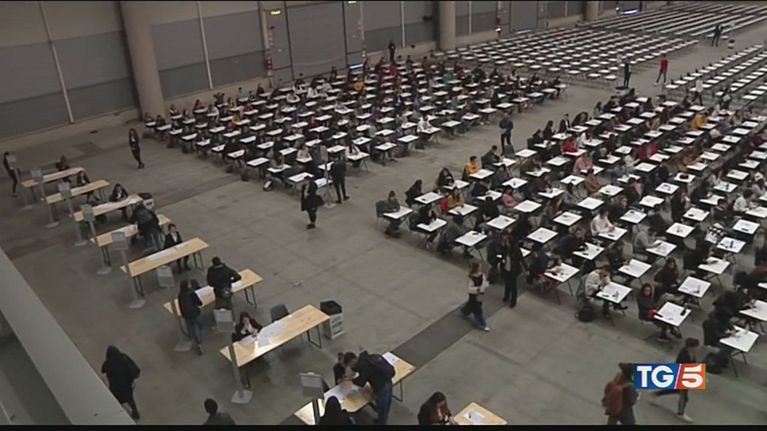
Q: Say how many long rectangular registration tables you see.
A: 9